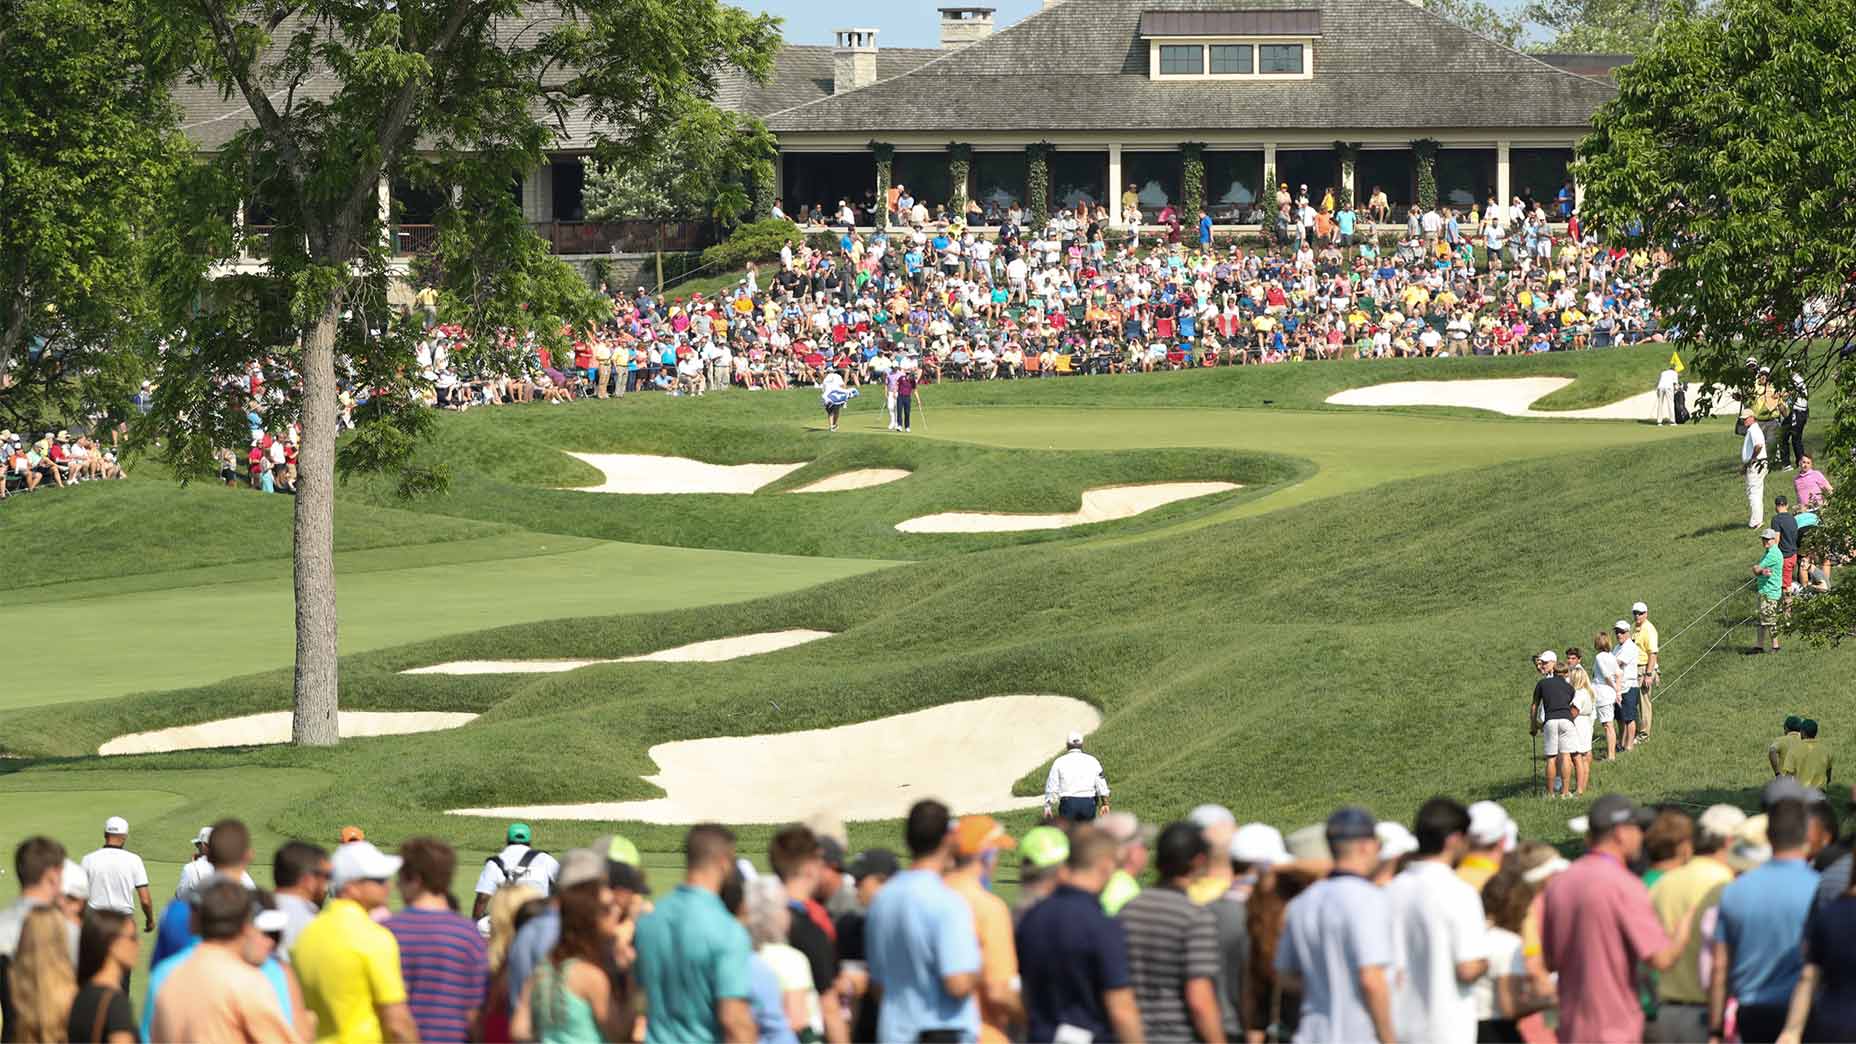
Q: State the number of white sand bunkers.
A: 7